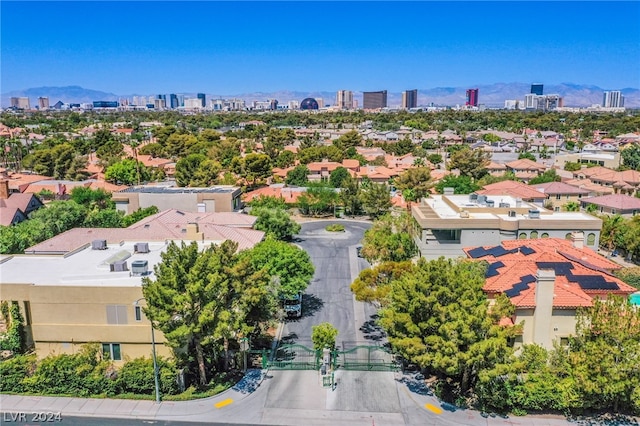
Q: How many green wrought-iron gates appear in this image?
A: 2